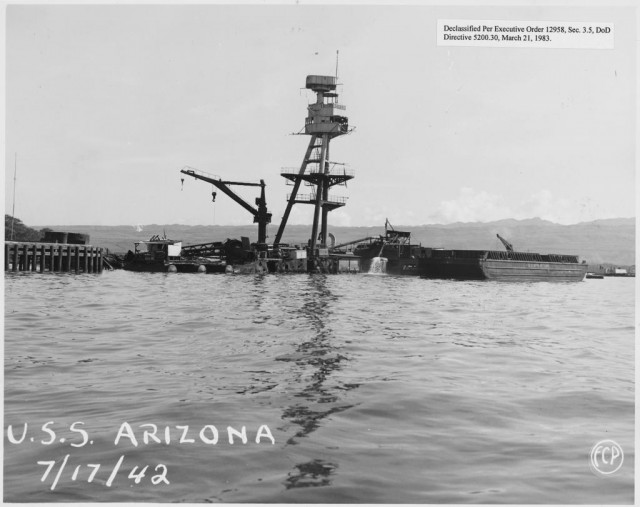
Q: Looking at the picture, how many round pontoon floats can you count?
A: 3